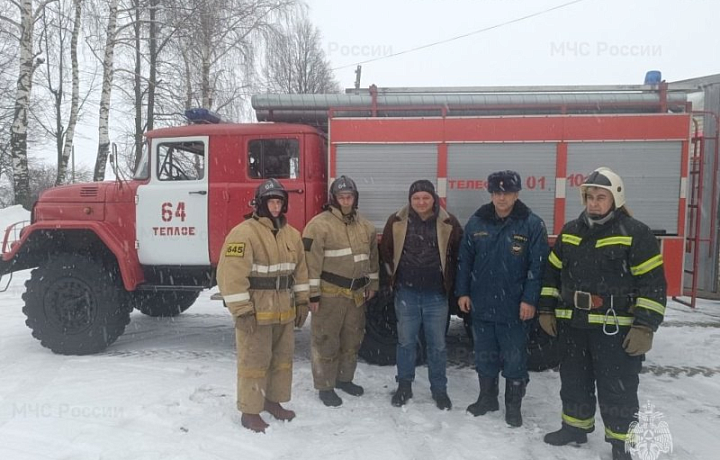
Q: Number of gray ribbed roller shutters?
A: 3